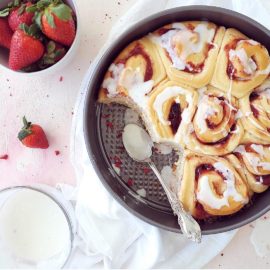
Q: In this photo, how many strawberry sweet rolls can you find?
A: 8